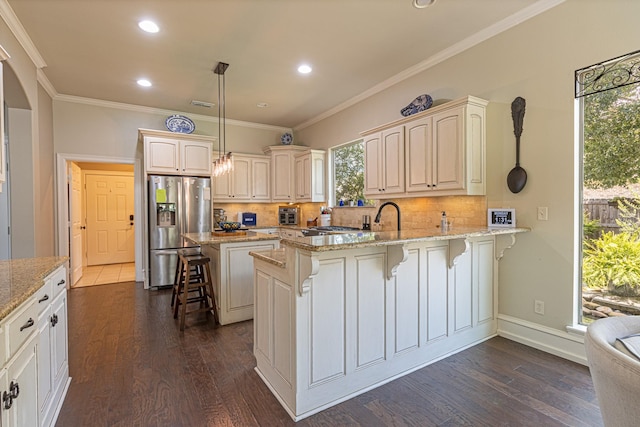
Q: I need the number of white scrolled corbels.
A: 4